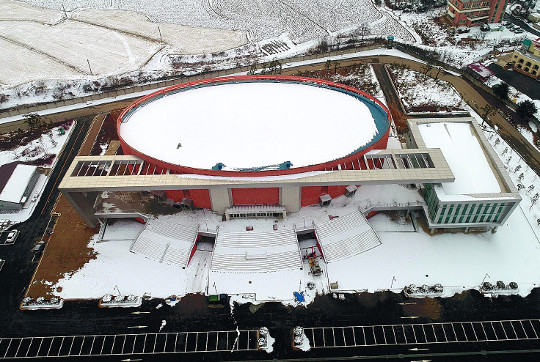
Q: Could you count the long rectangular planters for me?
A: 4